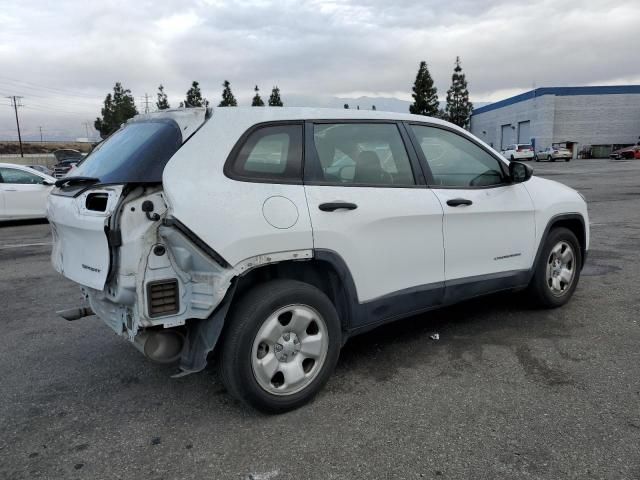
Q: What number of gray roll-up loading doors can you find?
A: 2